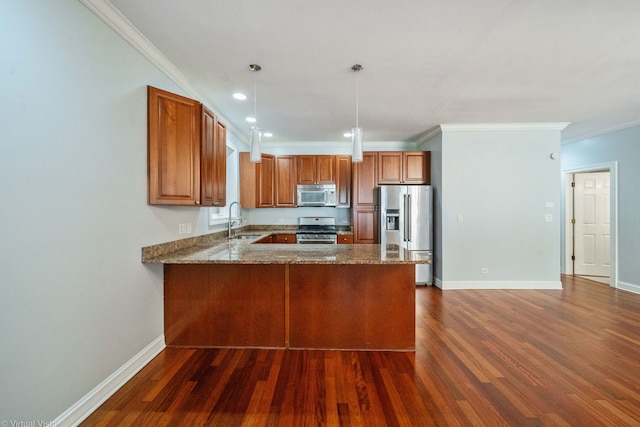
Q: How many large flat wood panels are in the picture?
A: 2